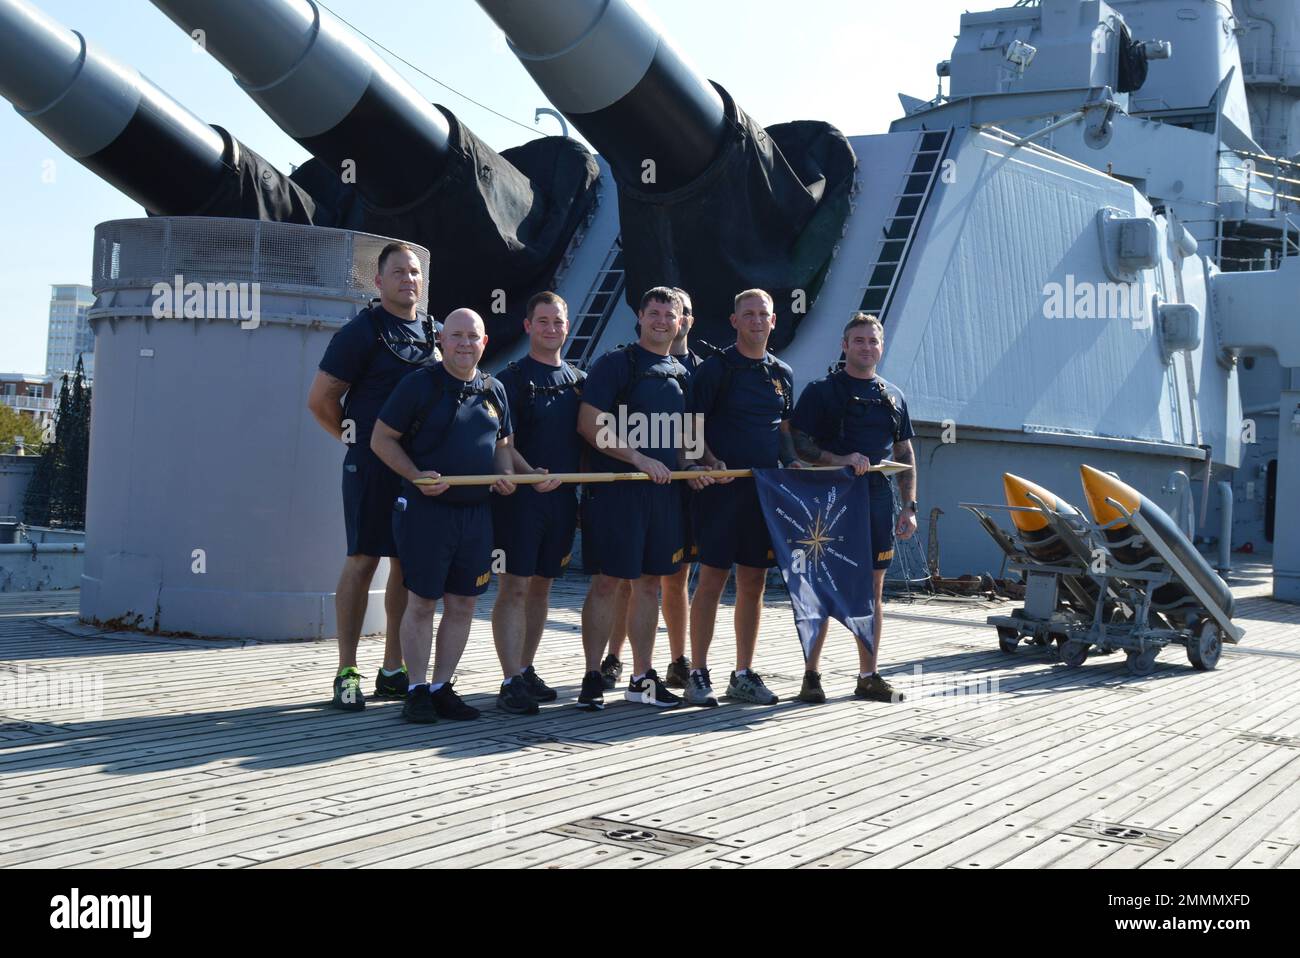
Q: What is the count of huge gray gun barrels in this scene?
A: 3